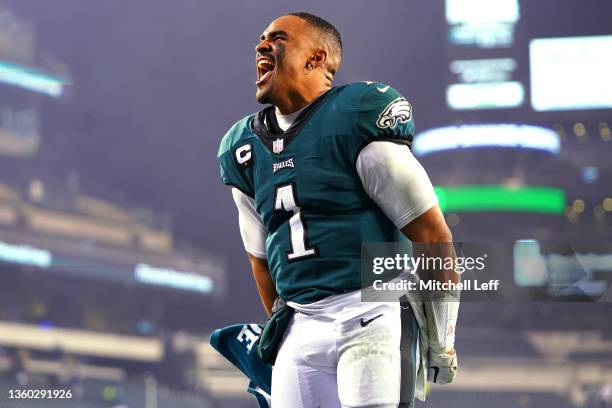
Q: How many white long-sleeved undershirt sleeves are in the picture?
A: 2